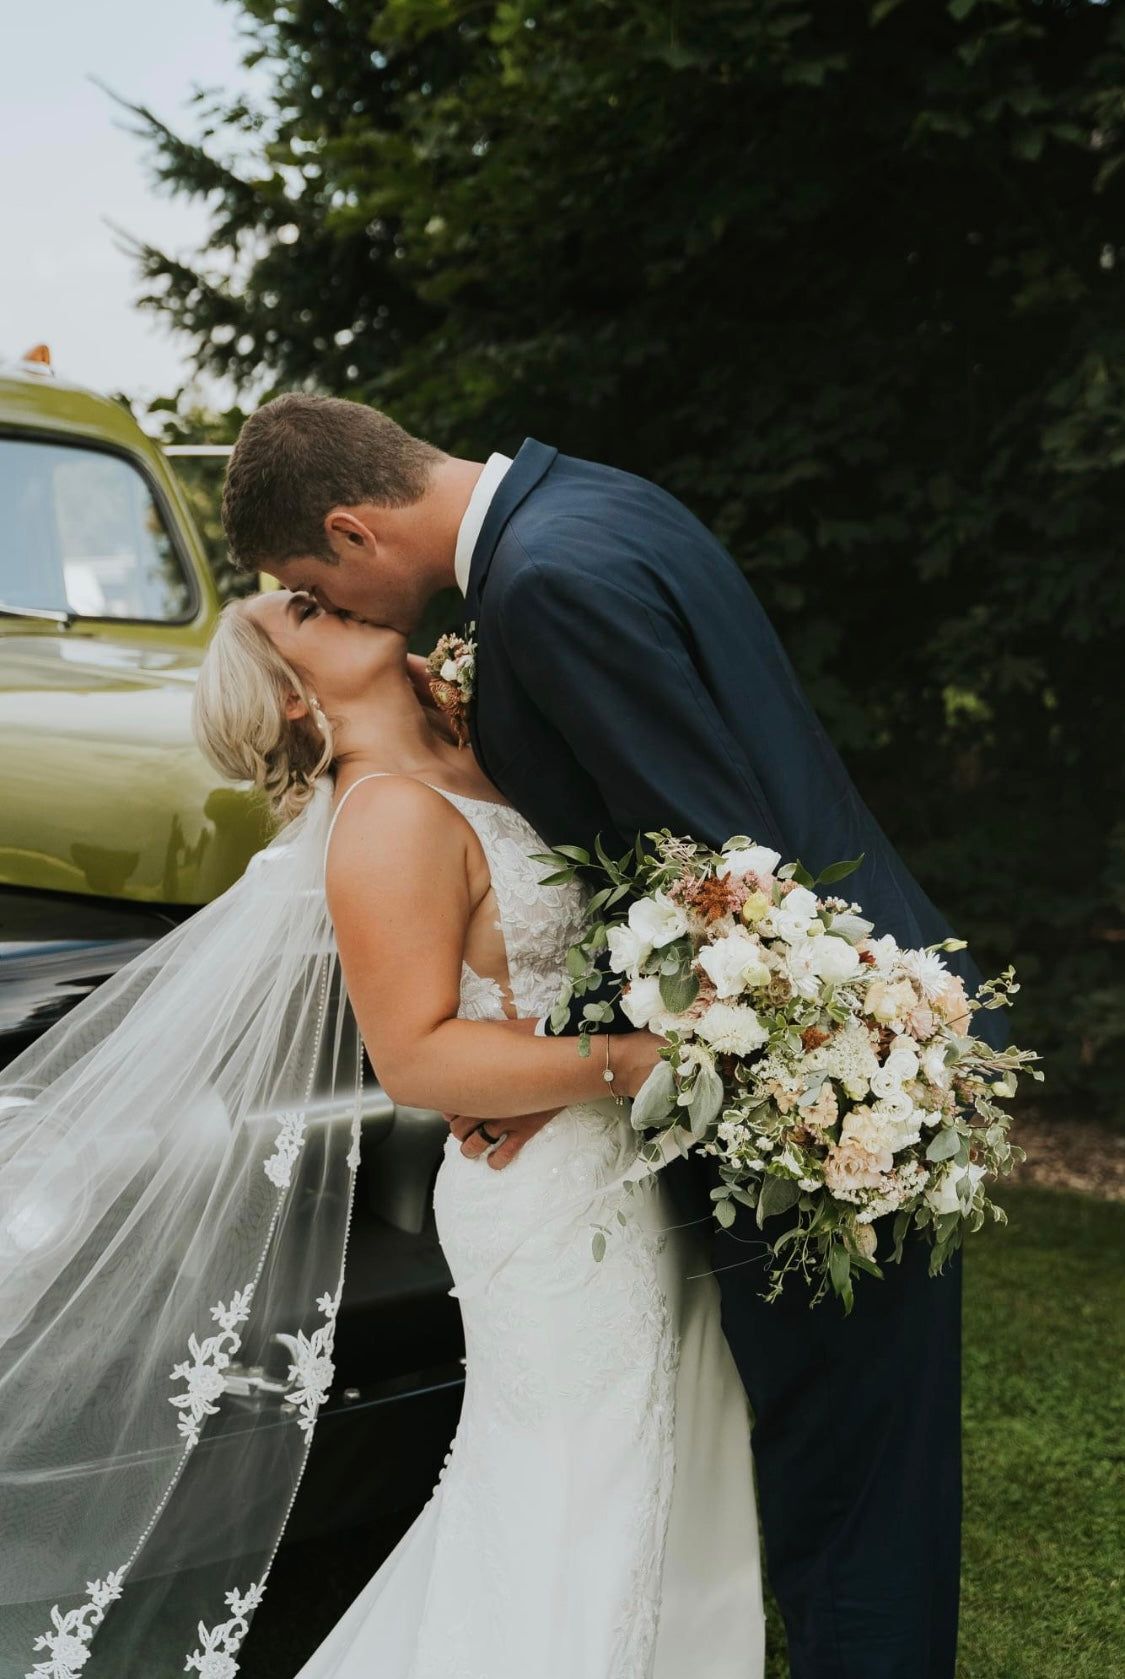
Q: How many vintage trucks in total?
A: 1